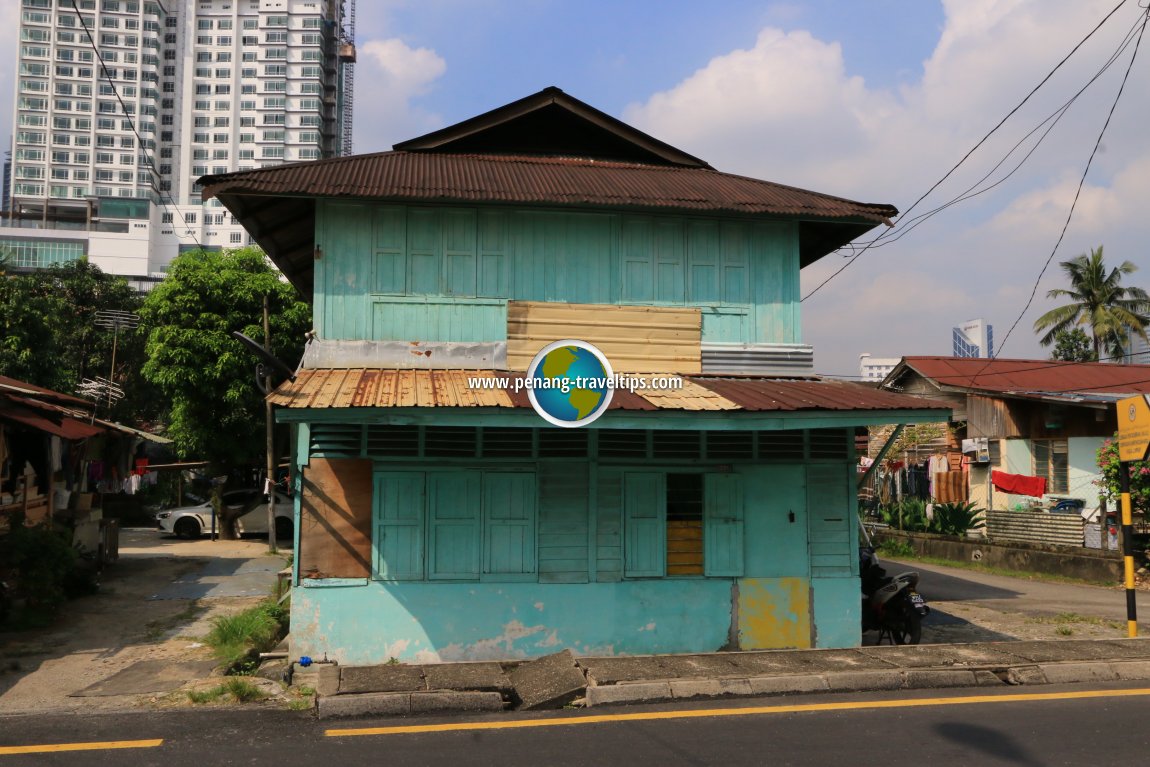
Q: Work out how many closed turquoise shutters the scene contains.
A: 12